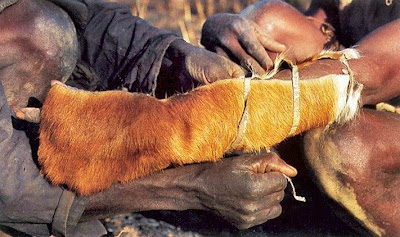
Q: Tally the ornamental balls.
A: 0